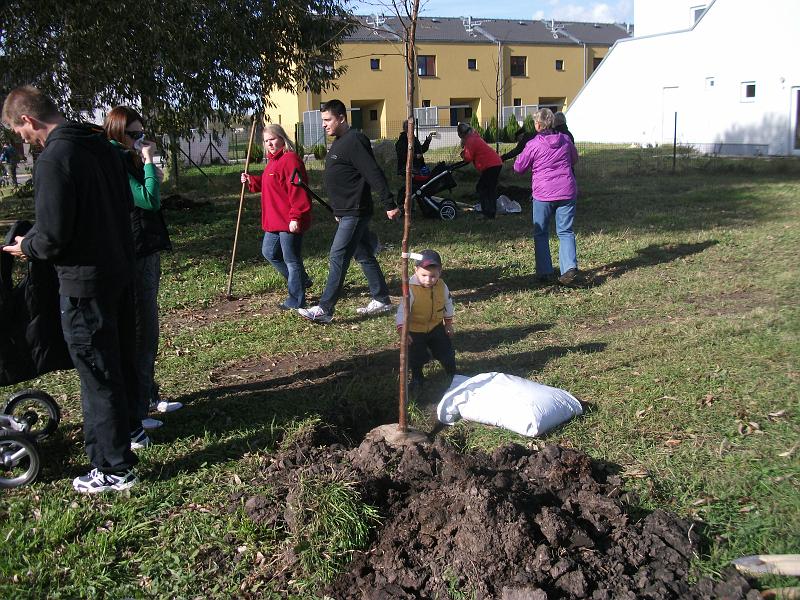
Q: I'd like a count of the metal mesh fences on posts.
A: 1